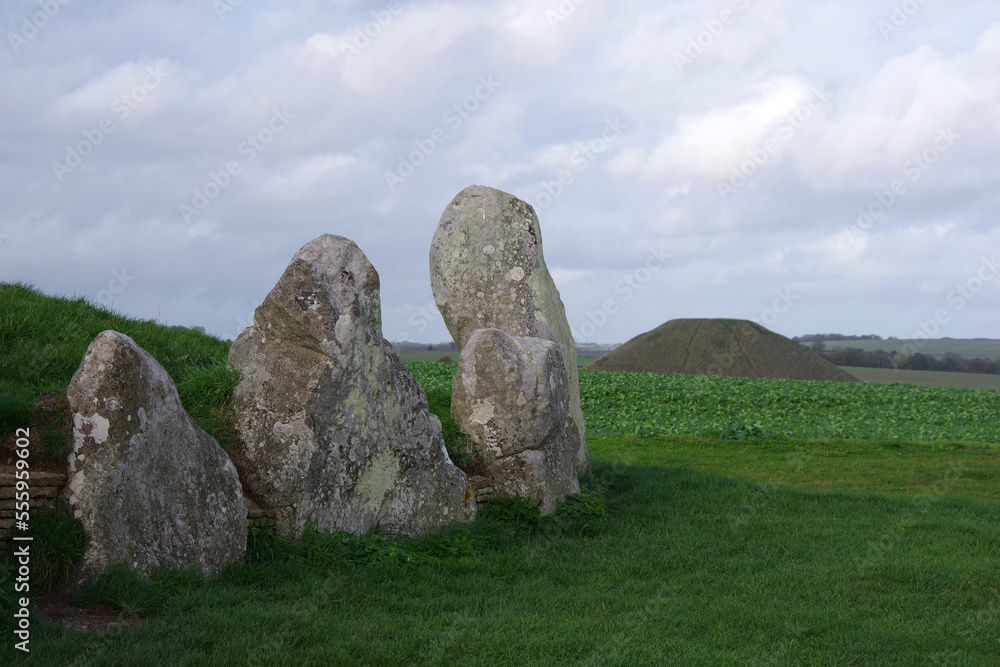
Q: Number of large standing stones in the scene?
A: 4